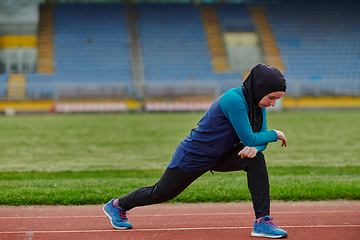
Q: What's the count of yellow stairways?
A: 3